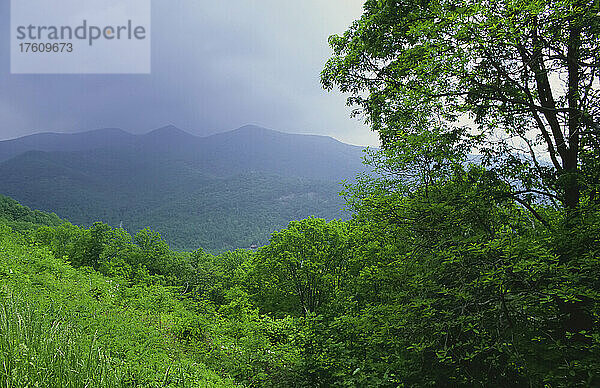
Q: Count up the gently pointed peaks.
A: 3